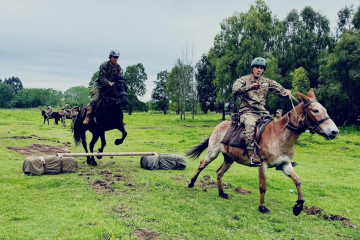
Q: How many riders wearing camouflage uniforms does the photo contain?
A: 2